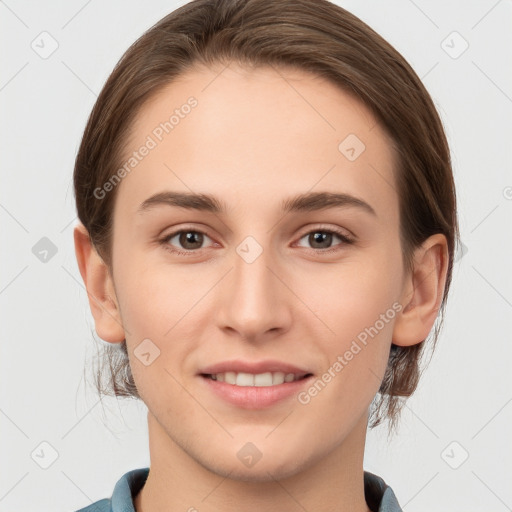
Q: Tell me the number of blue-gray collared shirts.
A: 1